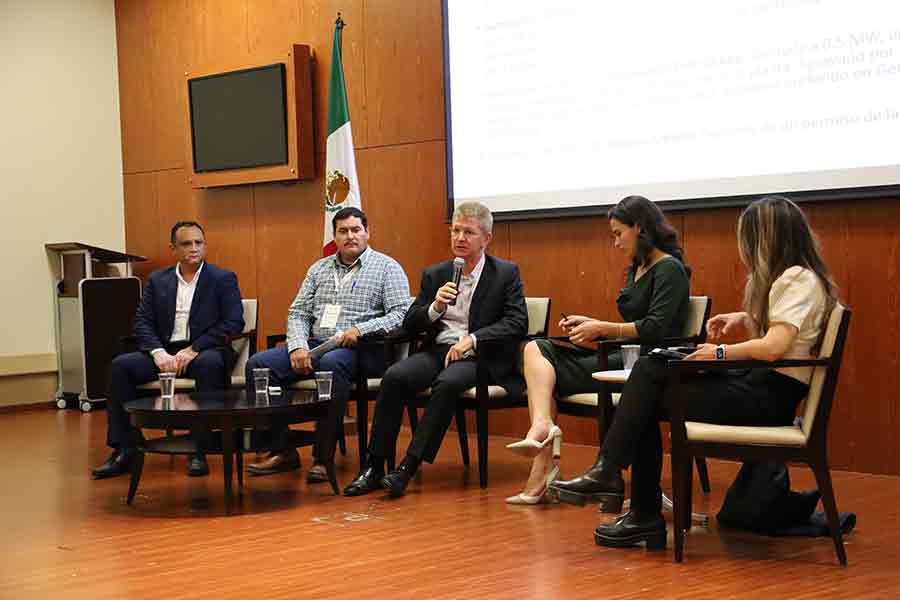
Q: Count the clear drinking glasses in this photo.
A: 4